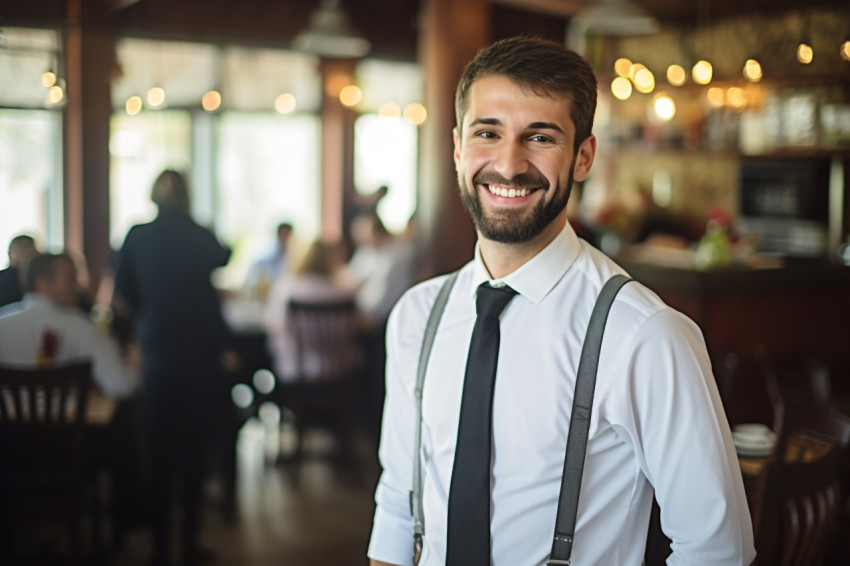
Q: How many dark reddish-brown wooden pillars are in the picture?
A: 3